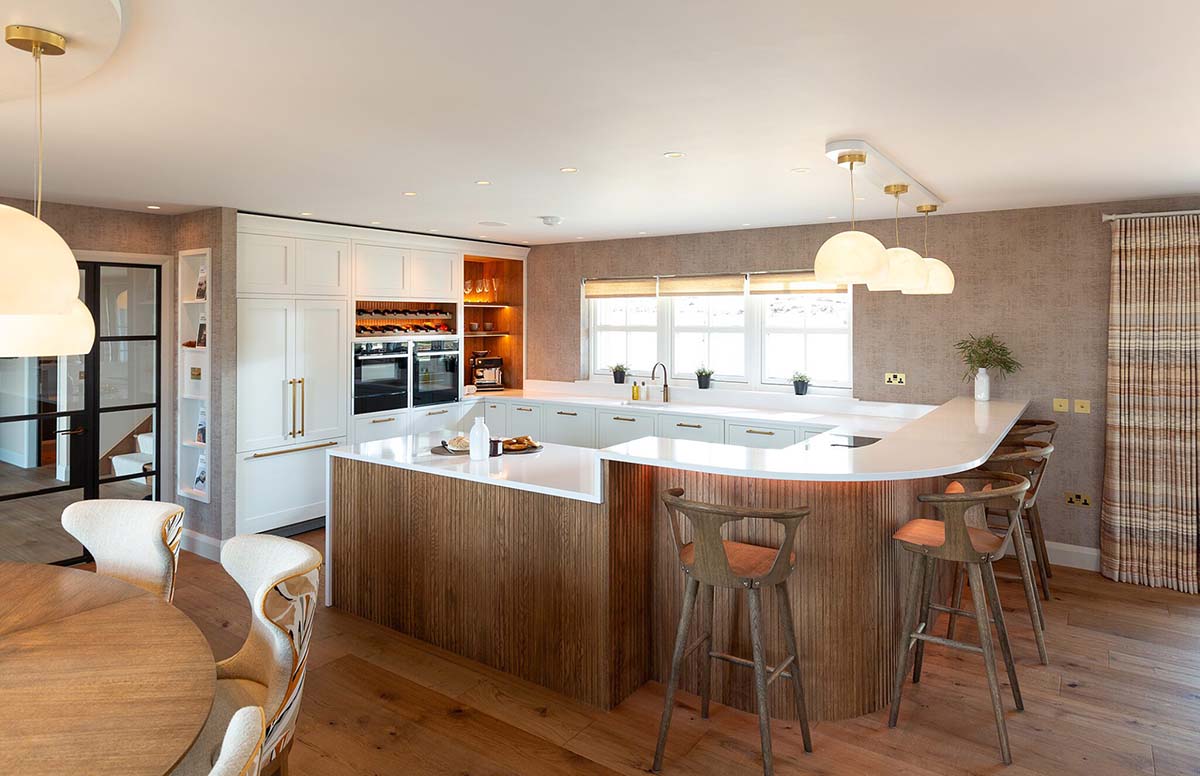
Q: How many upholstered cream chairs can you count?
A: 3